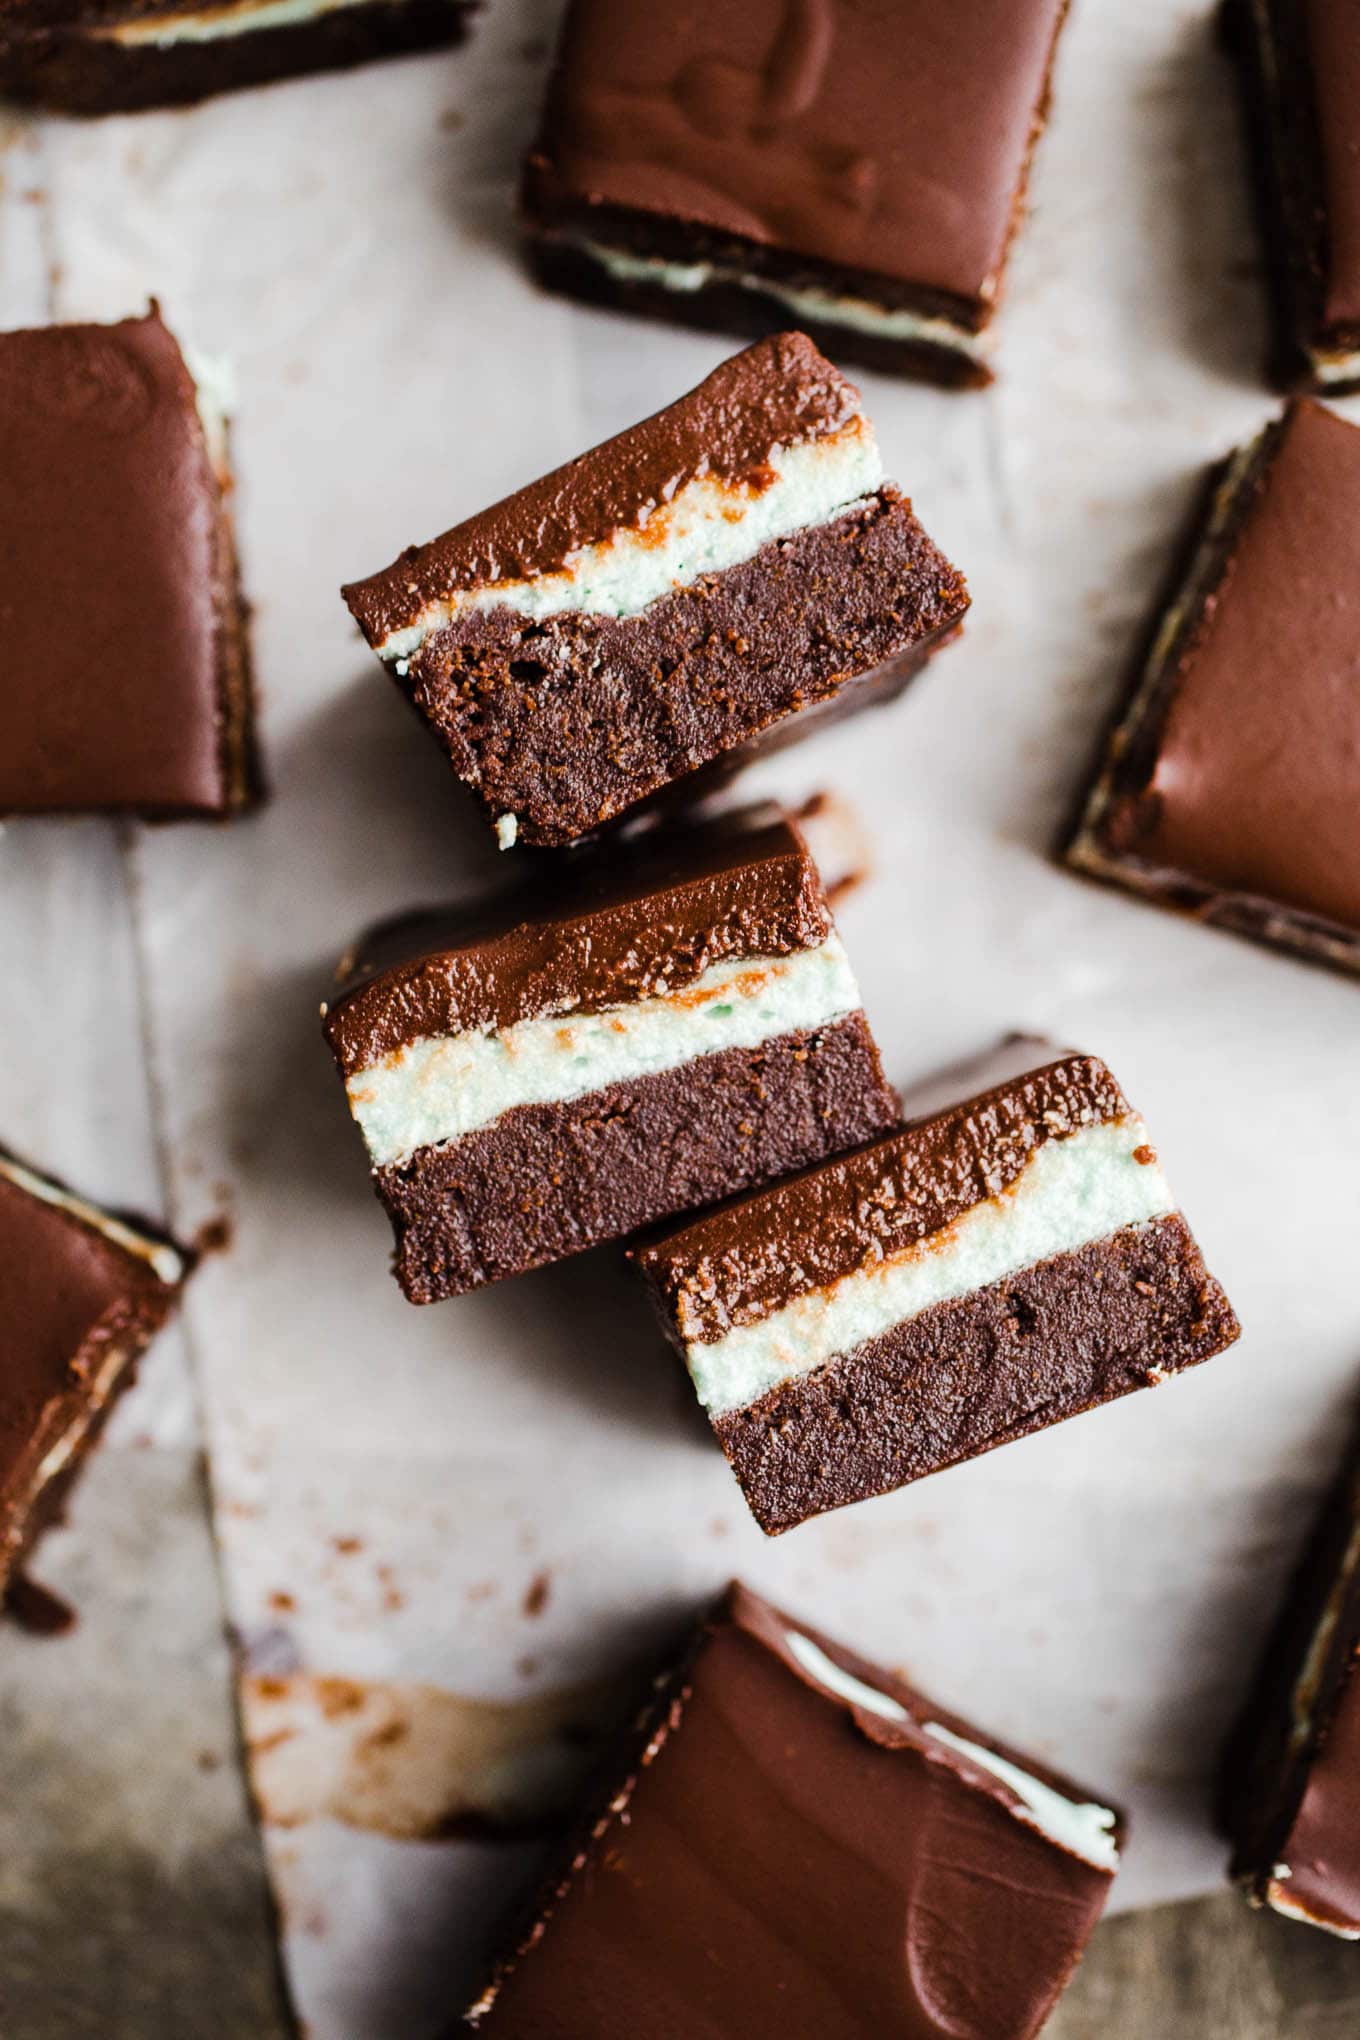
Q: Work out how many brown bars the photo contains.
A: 11